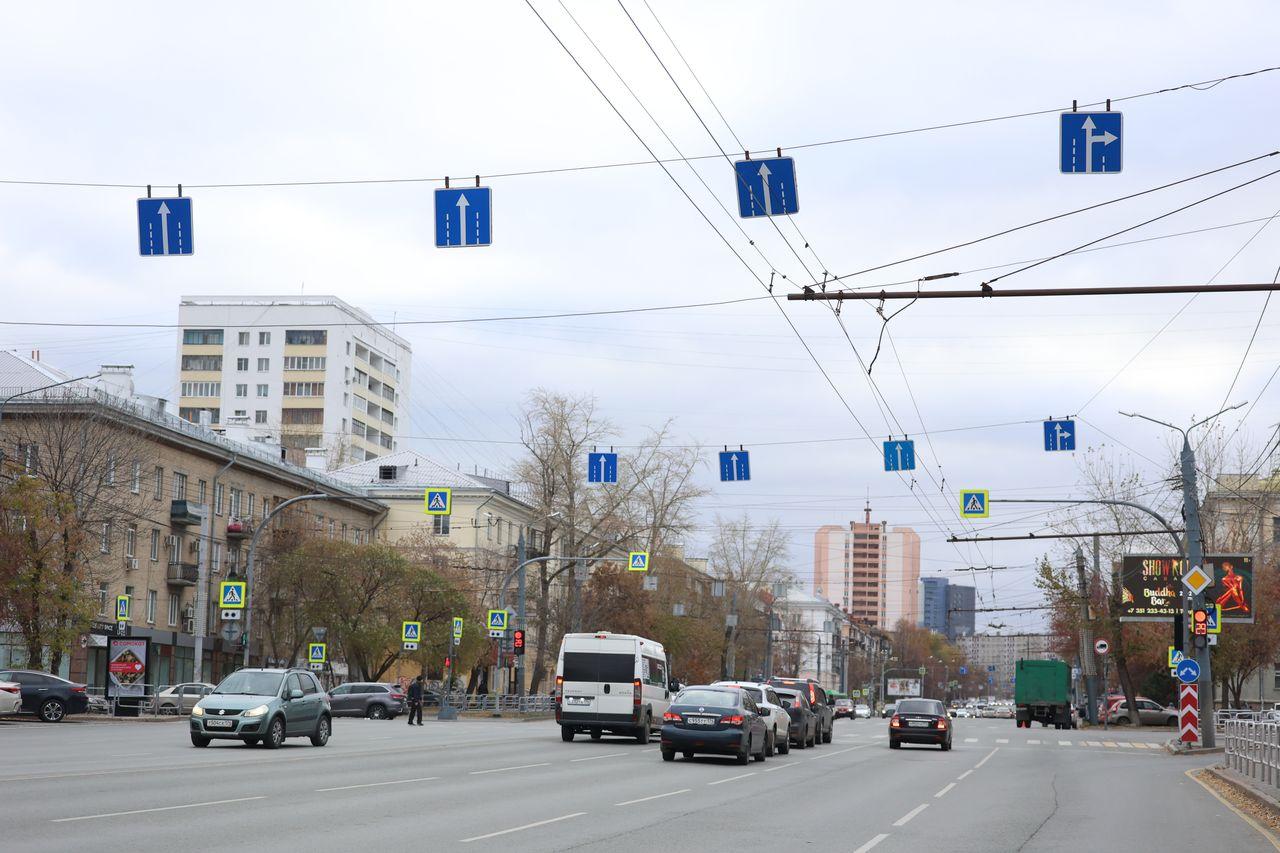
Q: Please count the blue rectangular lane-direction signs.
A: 8